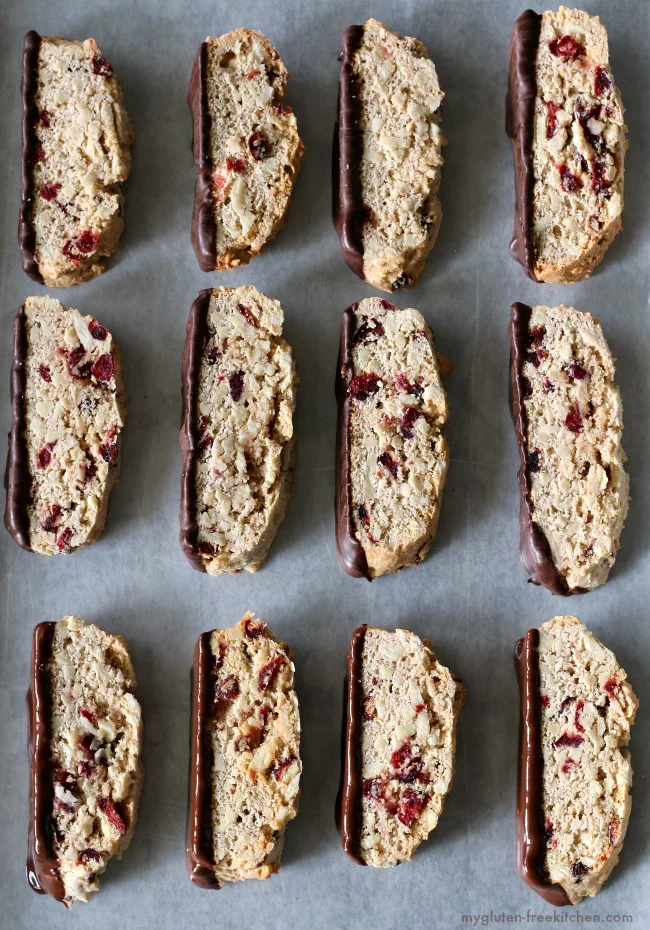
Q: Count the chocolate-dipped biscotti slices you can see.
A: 12